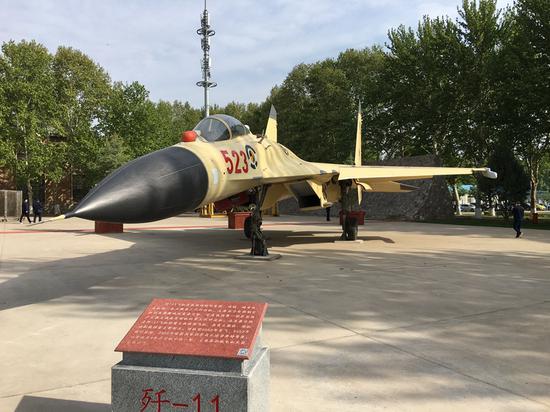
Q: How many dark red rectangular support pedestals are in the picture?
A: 3